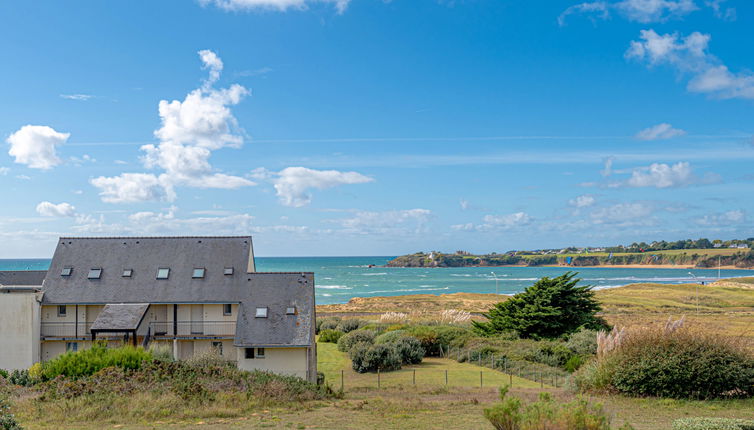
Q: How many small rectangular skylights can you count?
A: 8